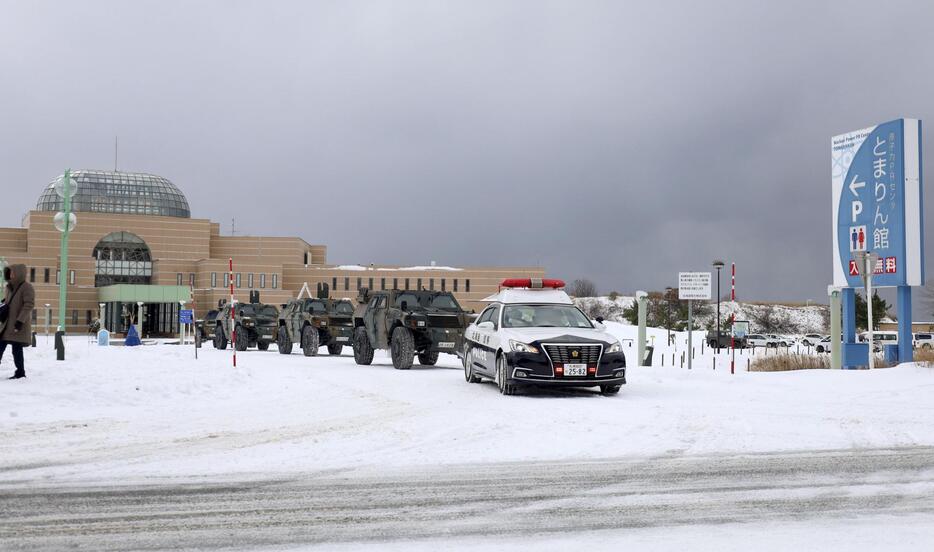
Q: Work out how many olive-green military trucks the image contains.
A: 4